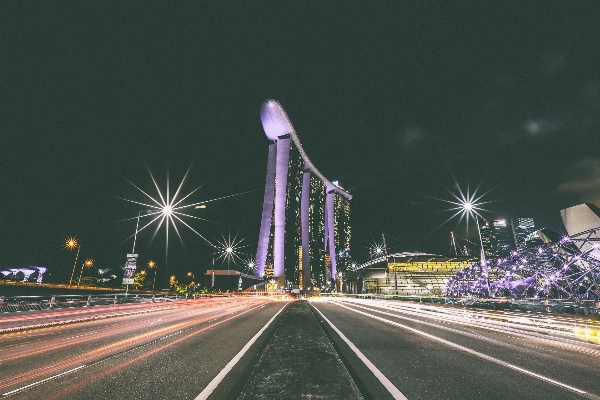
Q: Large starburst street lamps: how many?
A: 2